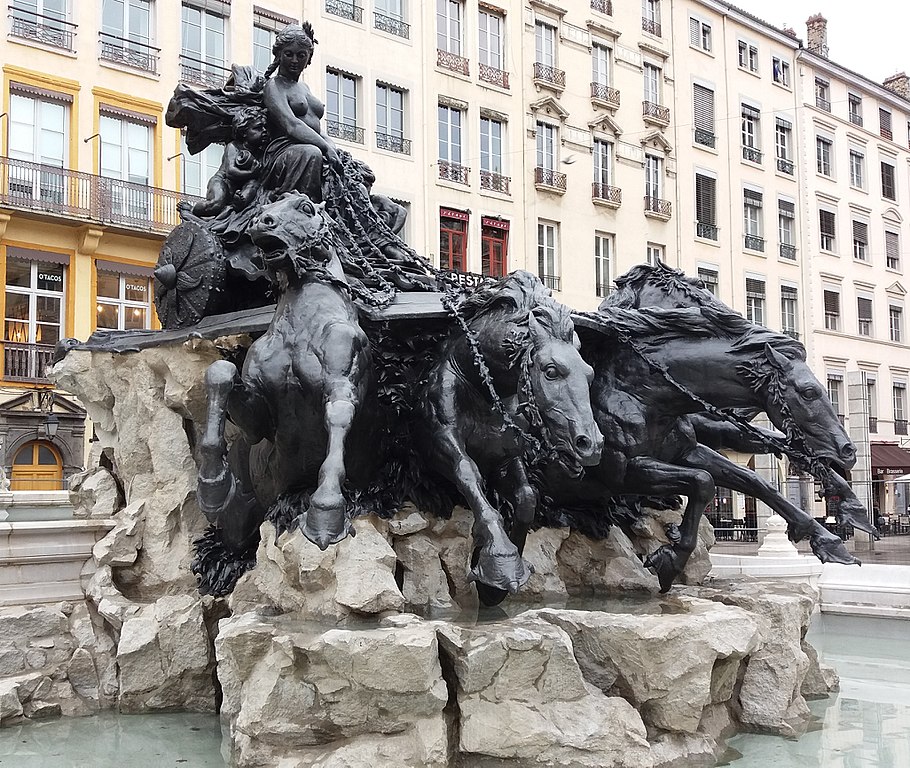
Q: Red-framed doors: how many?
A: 2